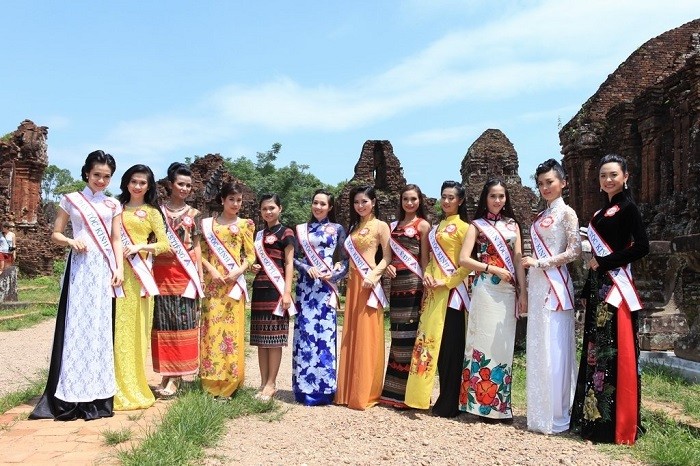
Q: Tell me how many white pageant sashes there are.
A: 12